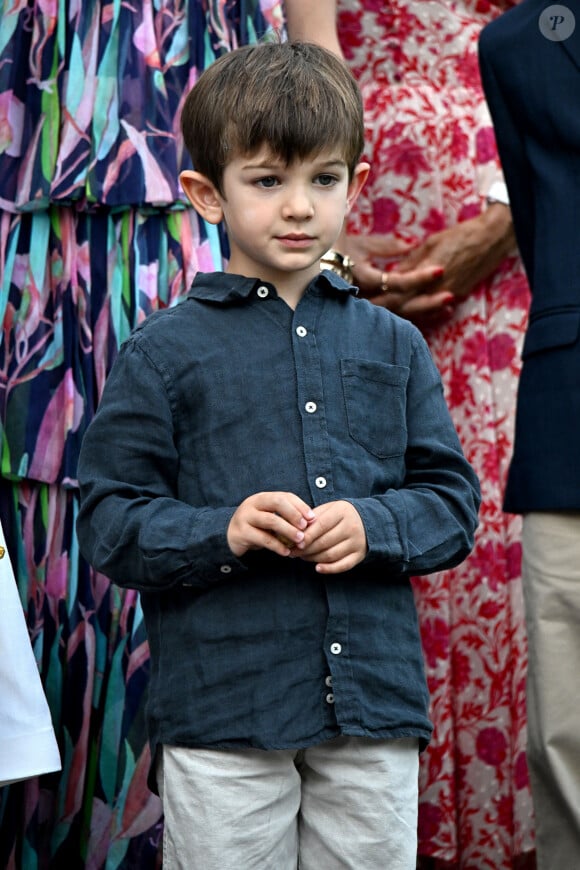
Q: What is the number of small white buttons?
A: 8